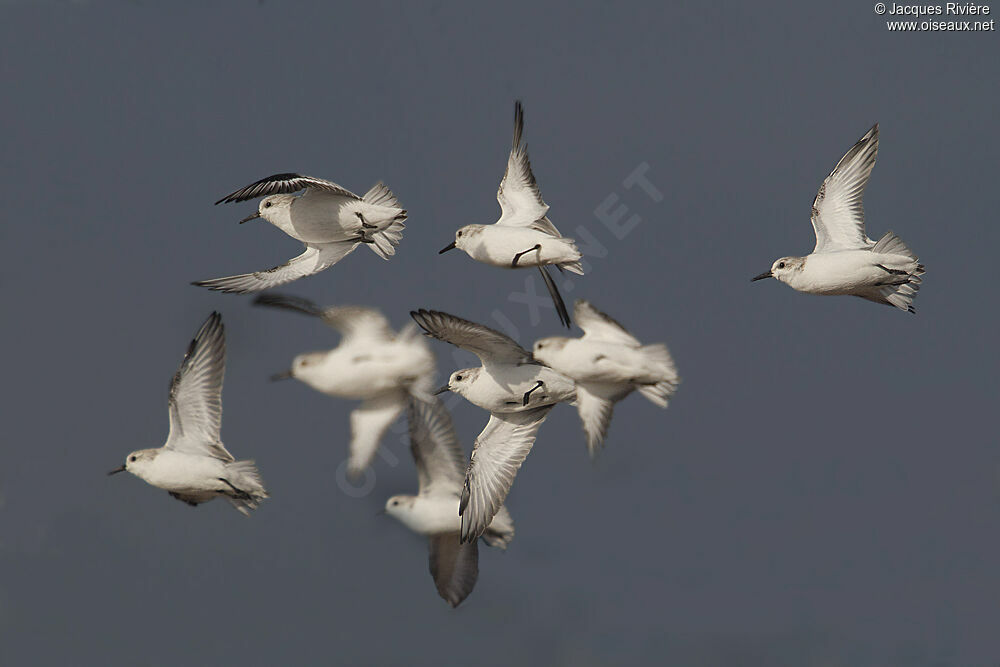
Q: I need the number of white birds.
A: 8